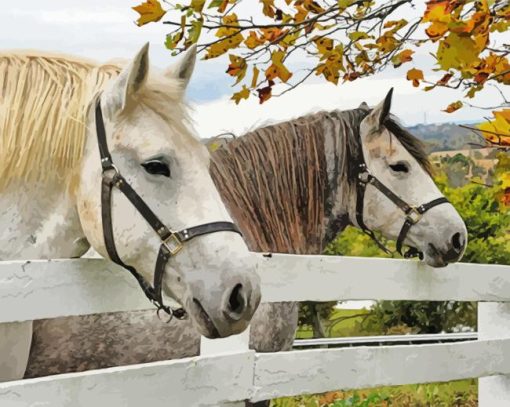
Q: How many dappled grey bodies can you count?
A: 1